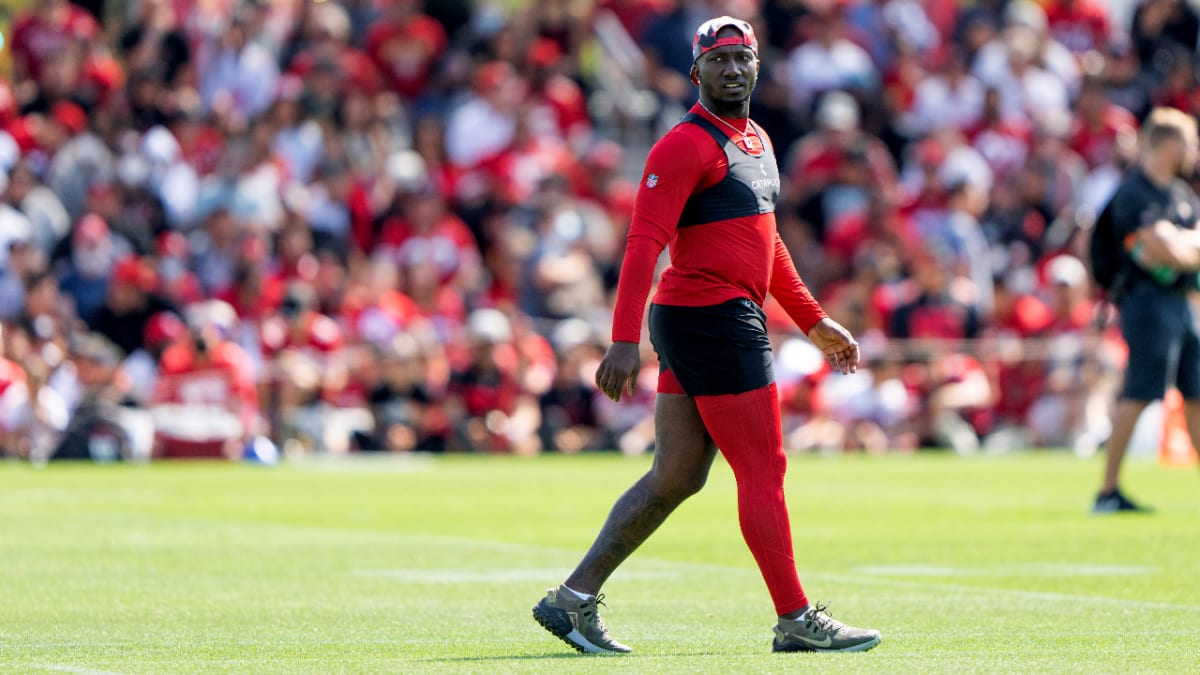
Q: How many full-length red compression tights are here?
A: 1